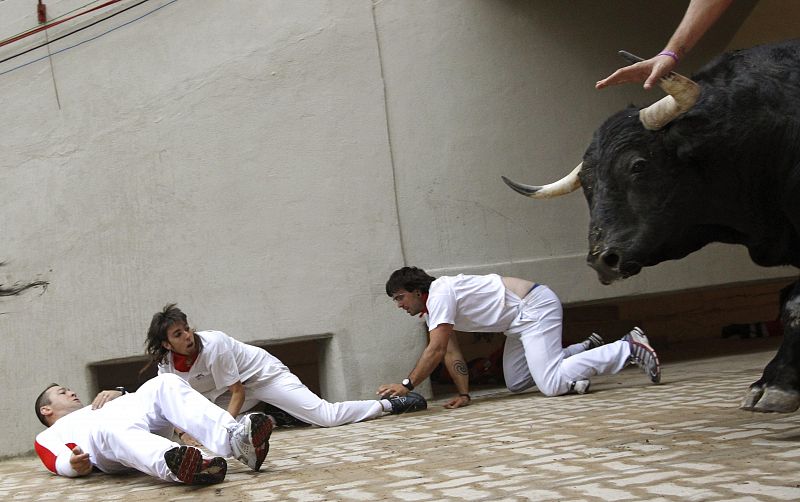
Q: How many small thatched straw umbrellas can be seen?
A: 0